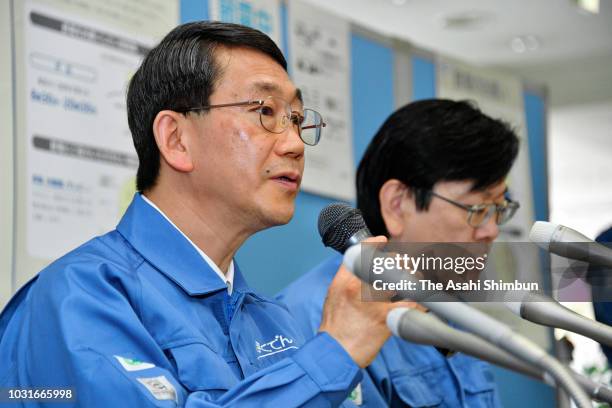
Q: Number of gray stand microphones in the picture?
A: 4